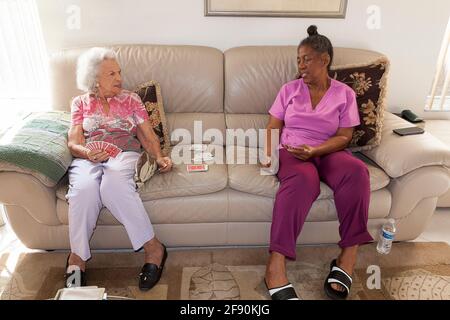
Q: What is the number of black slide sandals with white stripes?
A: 2